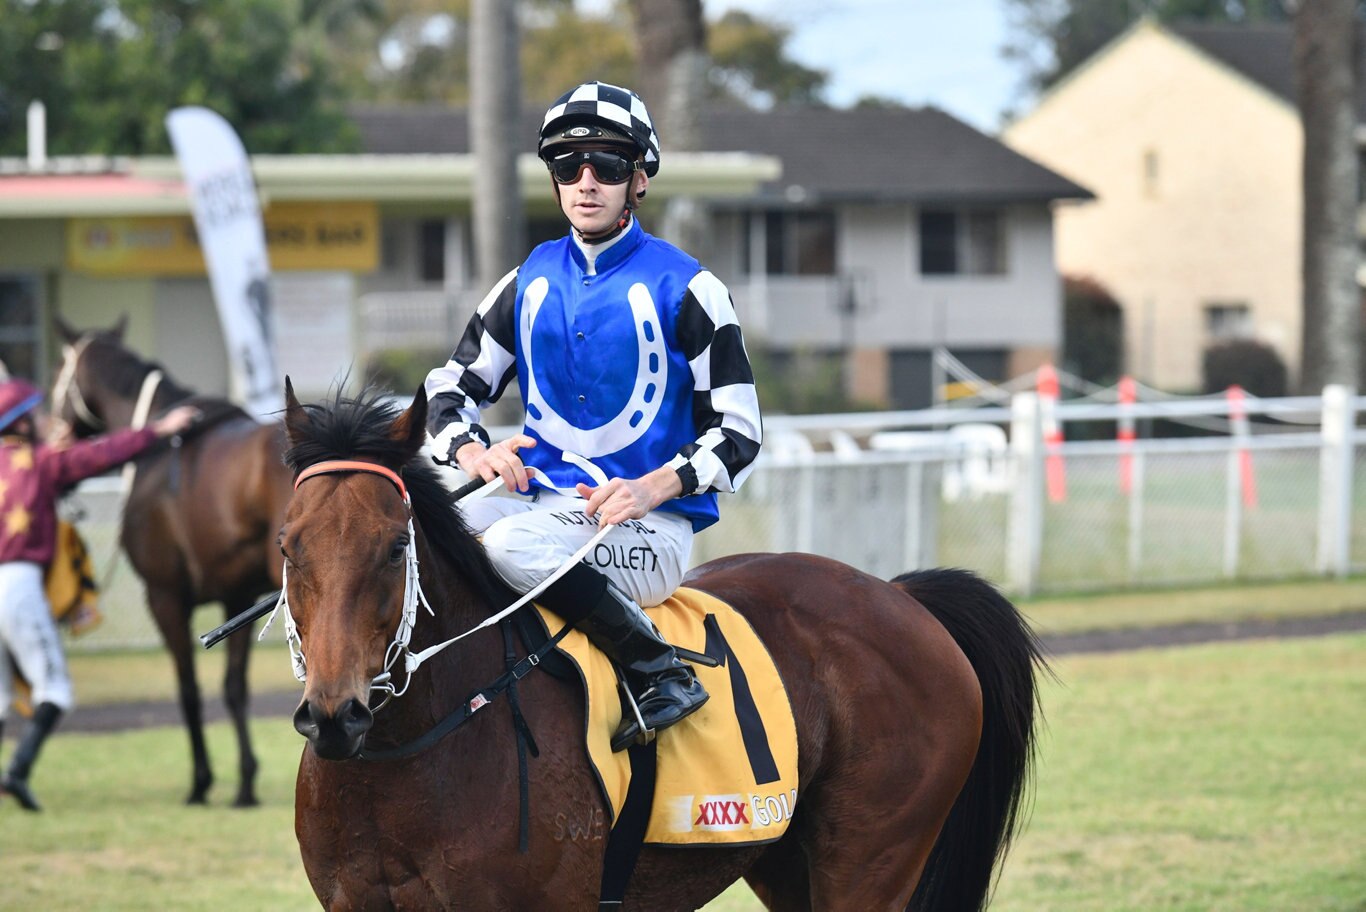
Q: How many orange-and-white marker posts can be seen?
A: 3